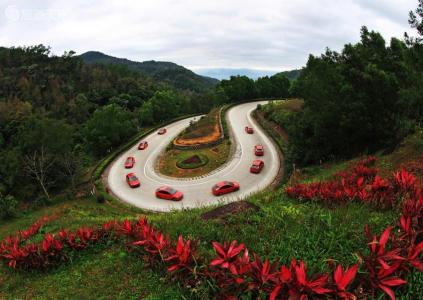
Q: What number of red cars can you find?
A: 9